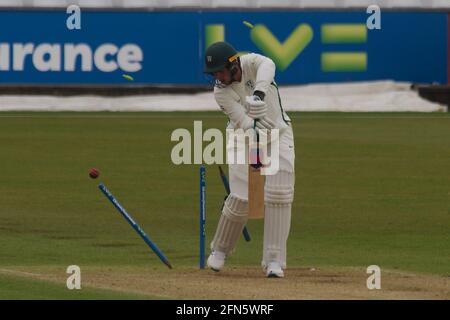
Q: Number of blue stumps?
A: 3